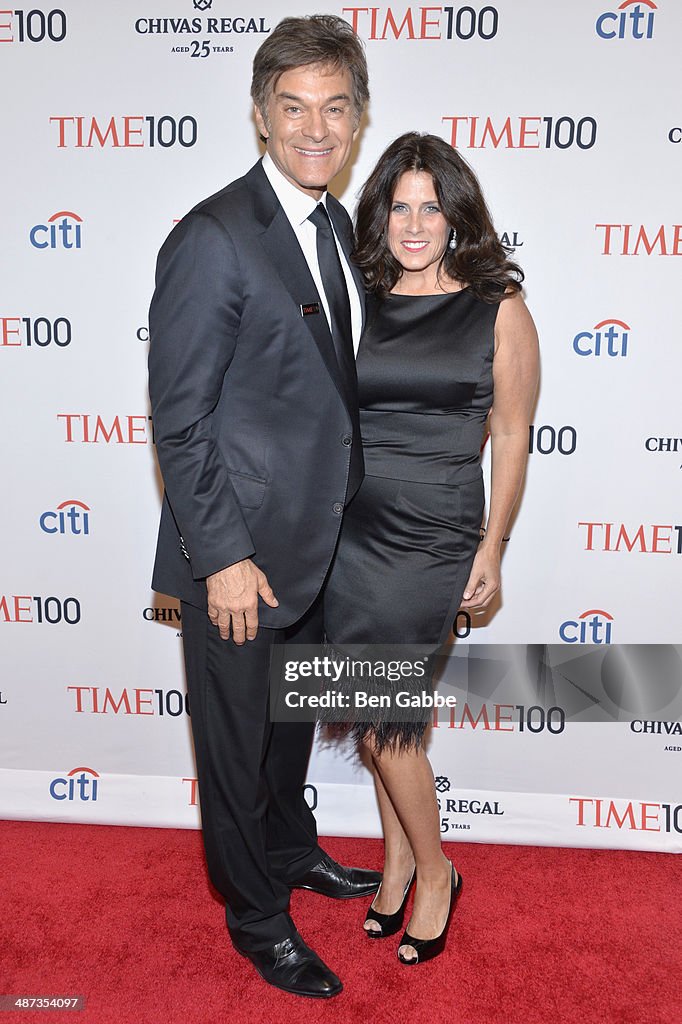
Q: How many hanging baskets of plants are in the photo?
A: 0